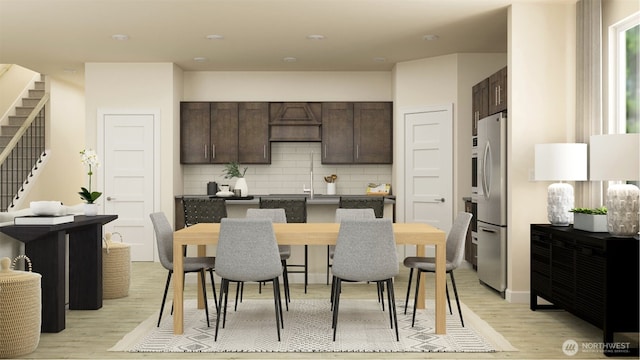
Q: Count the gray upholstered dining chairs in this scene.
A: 6